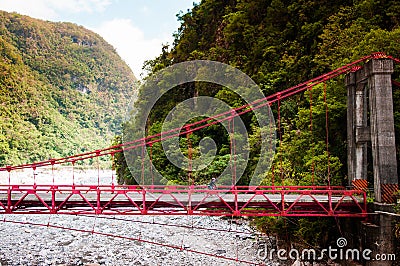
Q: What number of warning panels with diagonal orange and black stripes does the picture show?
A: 2